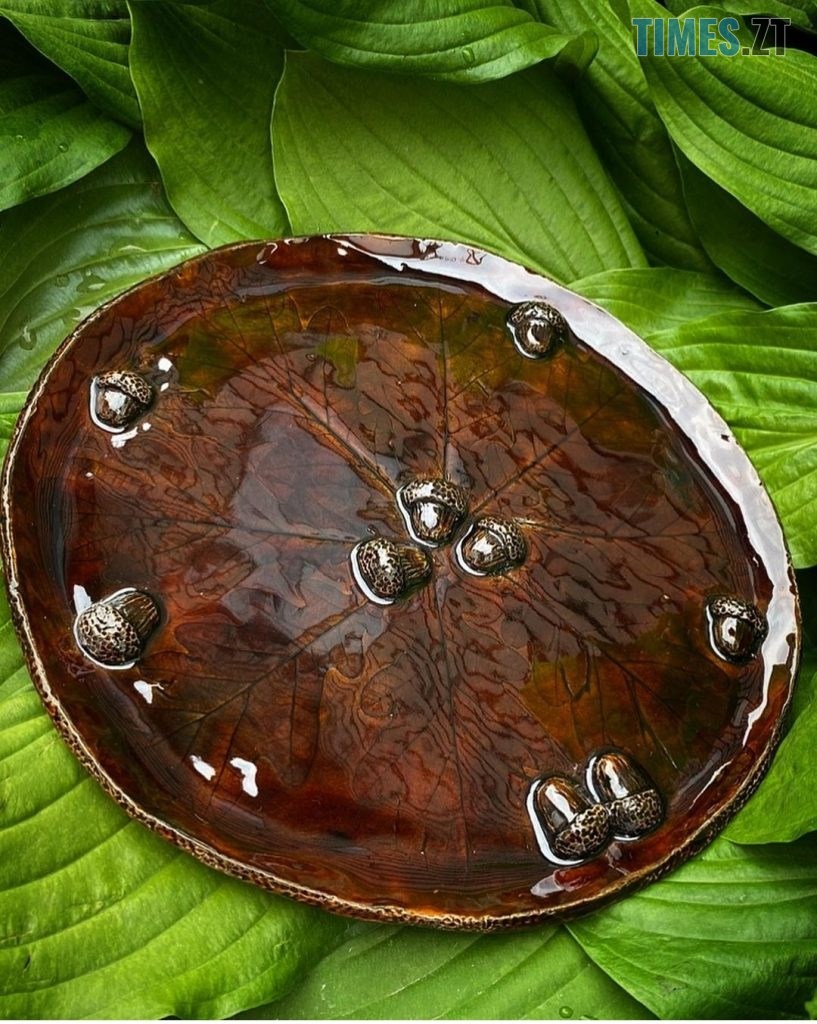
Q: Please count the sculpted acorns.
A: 9